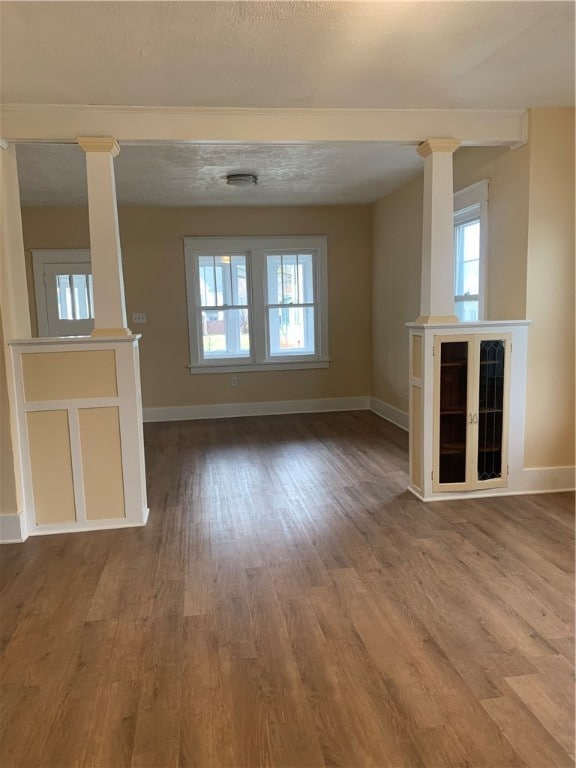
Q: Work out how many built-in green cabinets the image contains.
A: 0